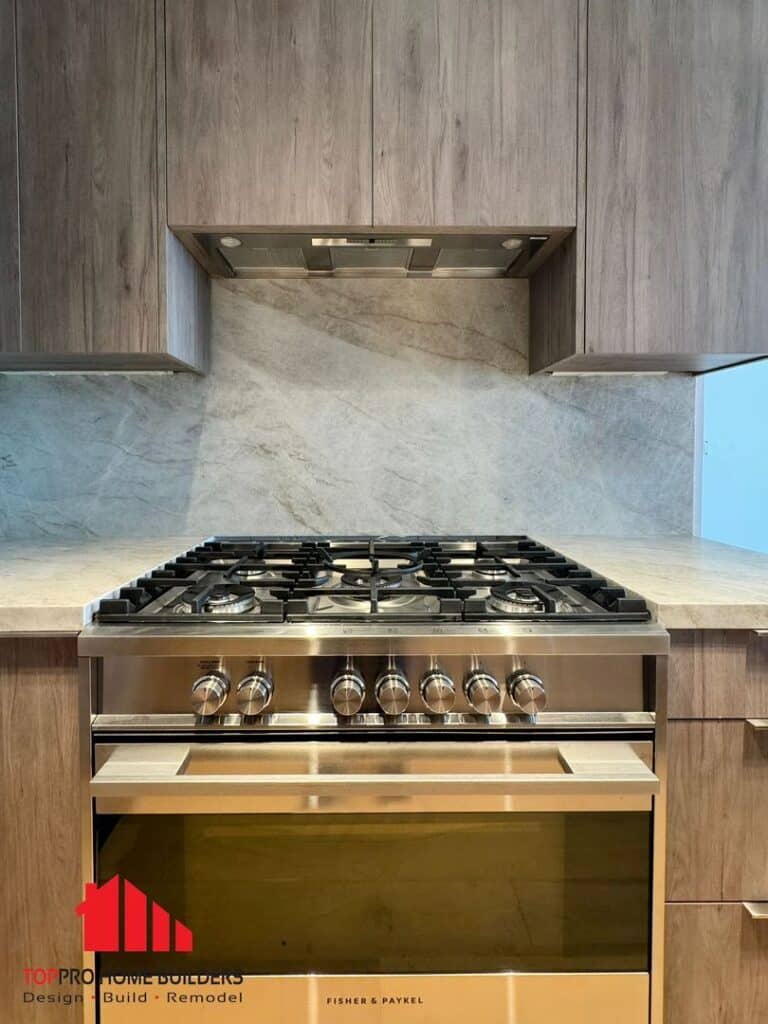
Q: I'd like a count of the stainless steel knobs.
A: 7